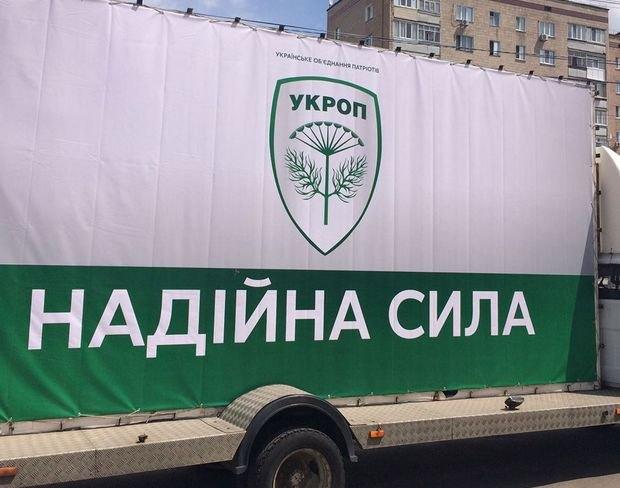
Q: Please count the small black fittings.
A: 13